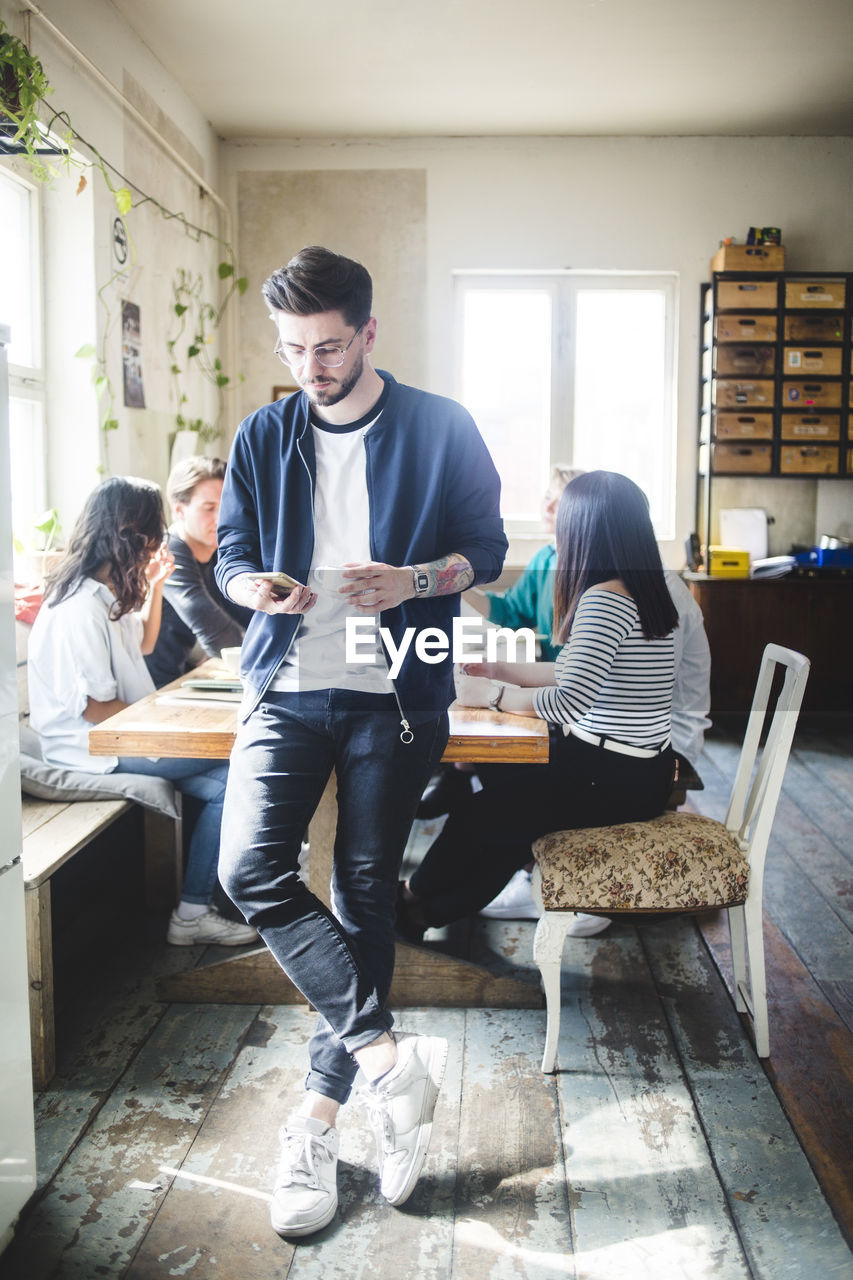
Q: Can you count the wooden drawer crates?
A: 13